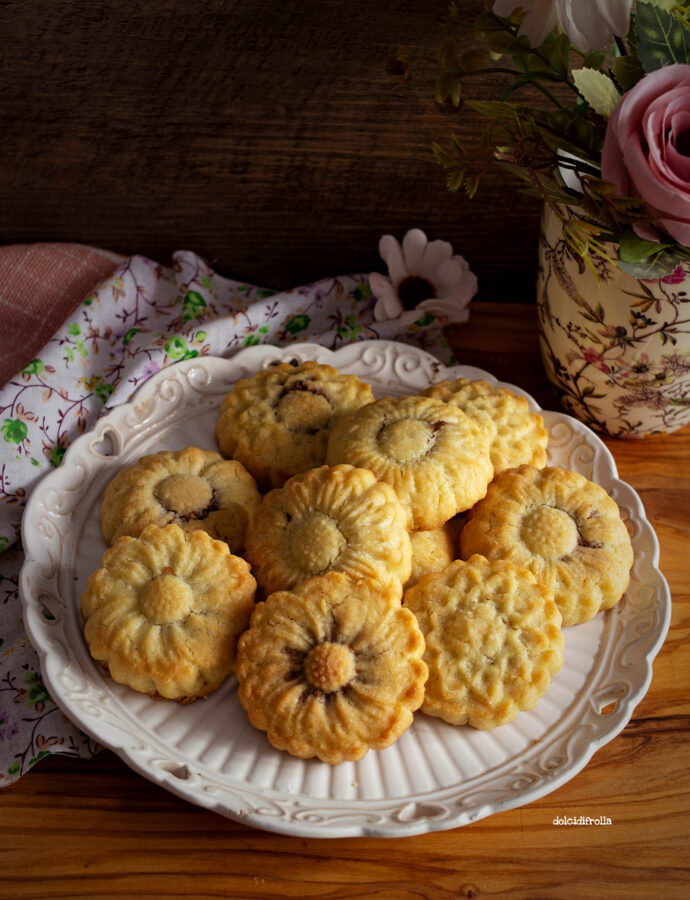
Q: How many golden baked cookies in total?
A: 10